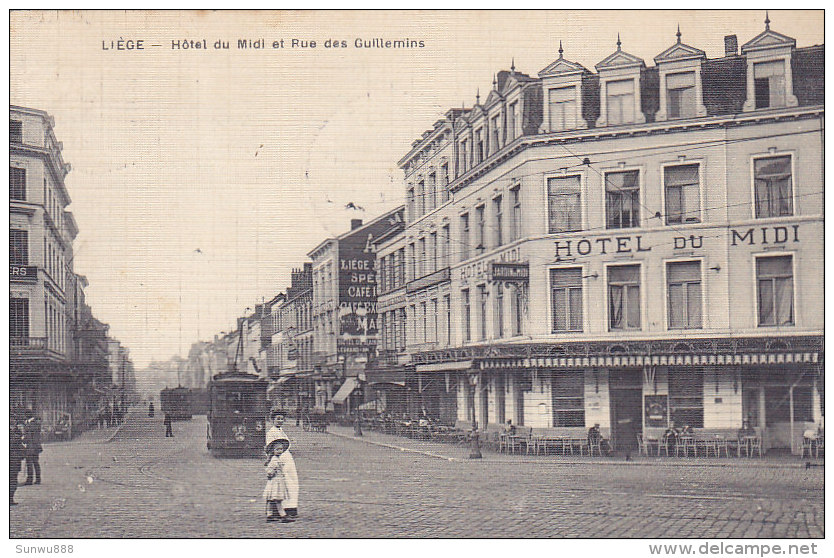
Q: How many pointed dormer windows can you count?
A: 8